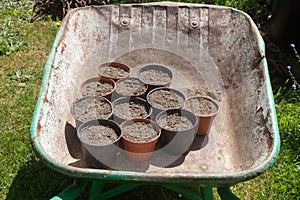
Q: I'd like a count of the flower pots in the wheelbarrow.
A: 11